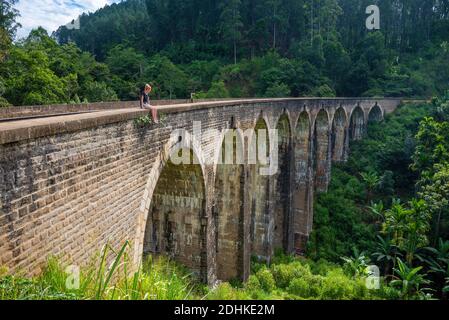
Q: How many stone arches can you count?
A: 9